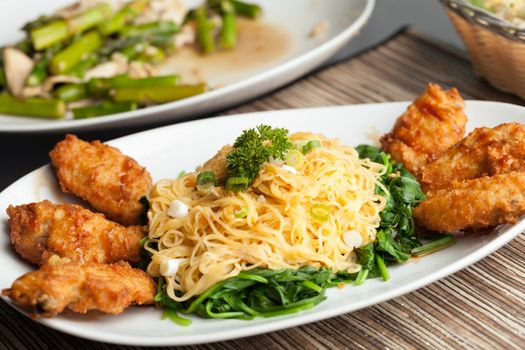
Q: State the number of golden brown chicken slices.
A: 6